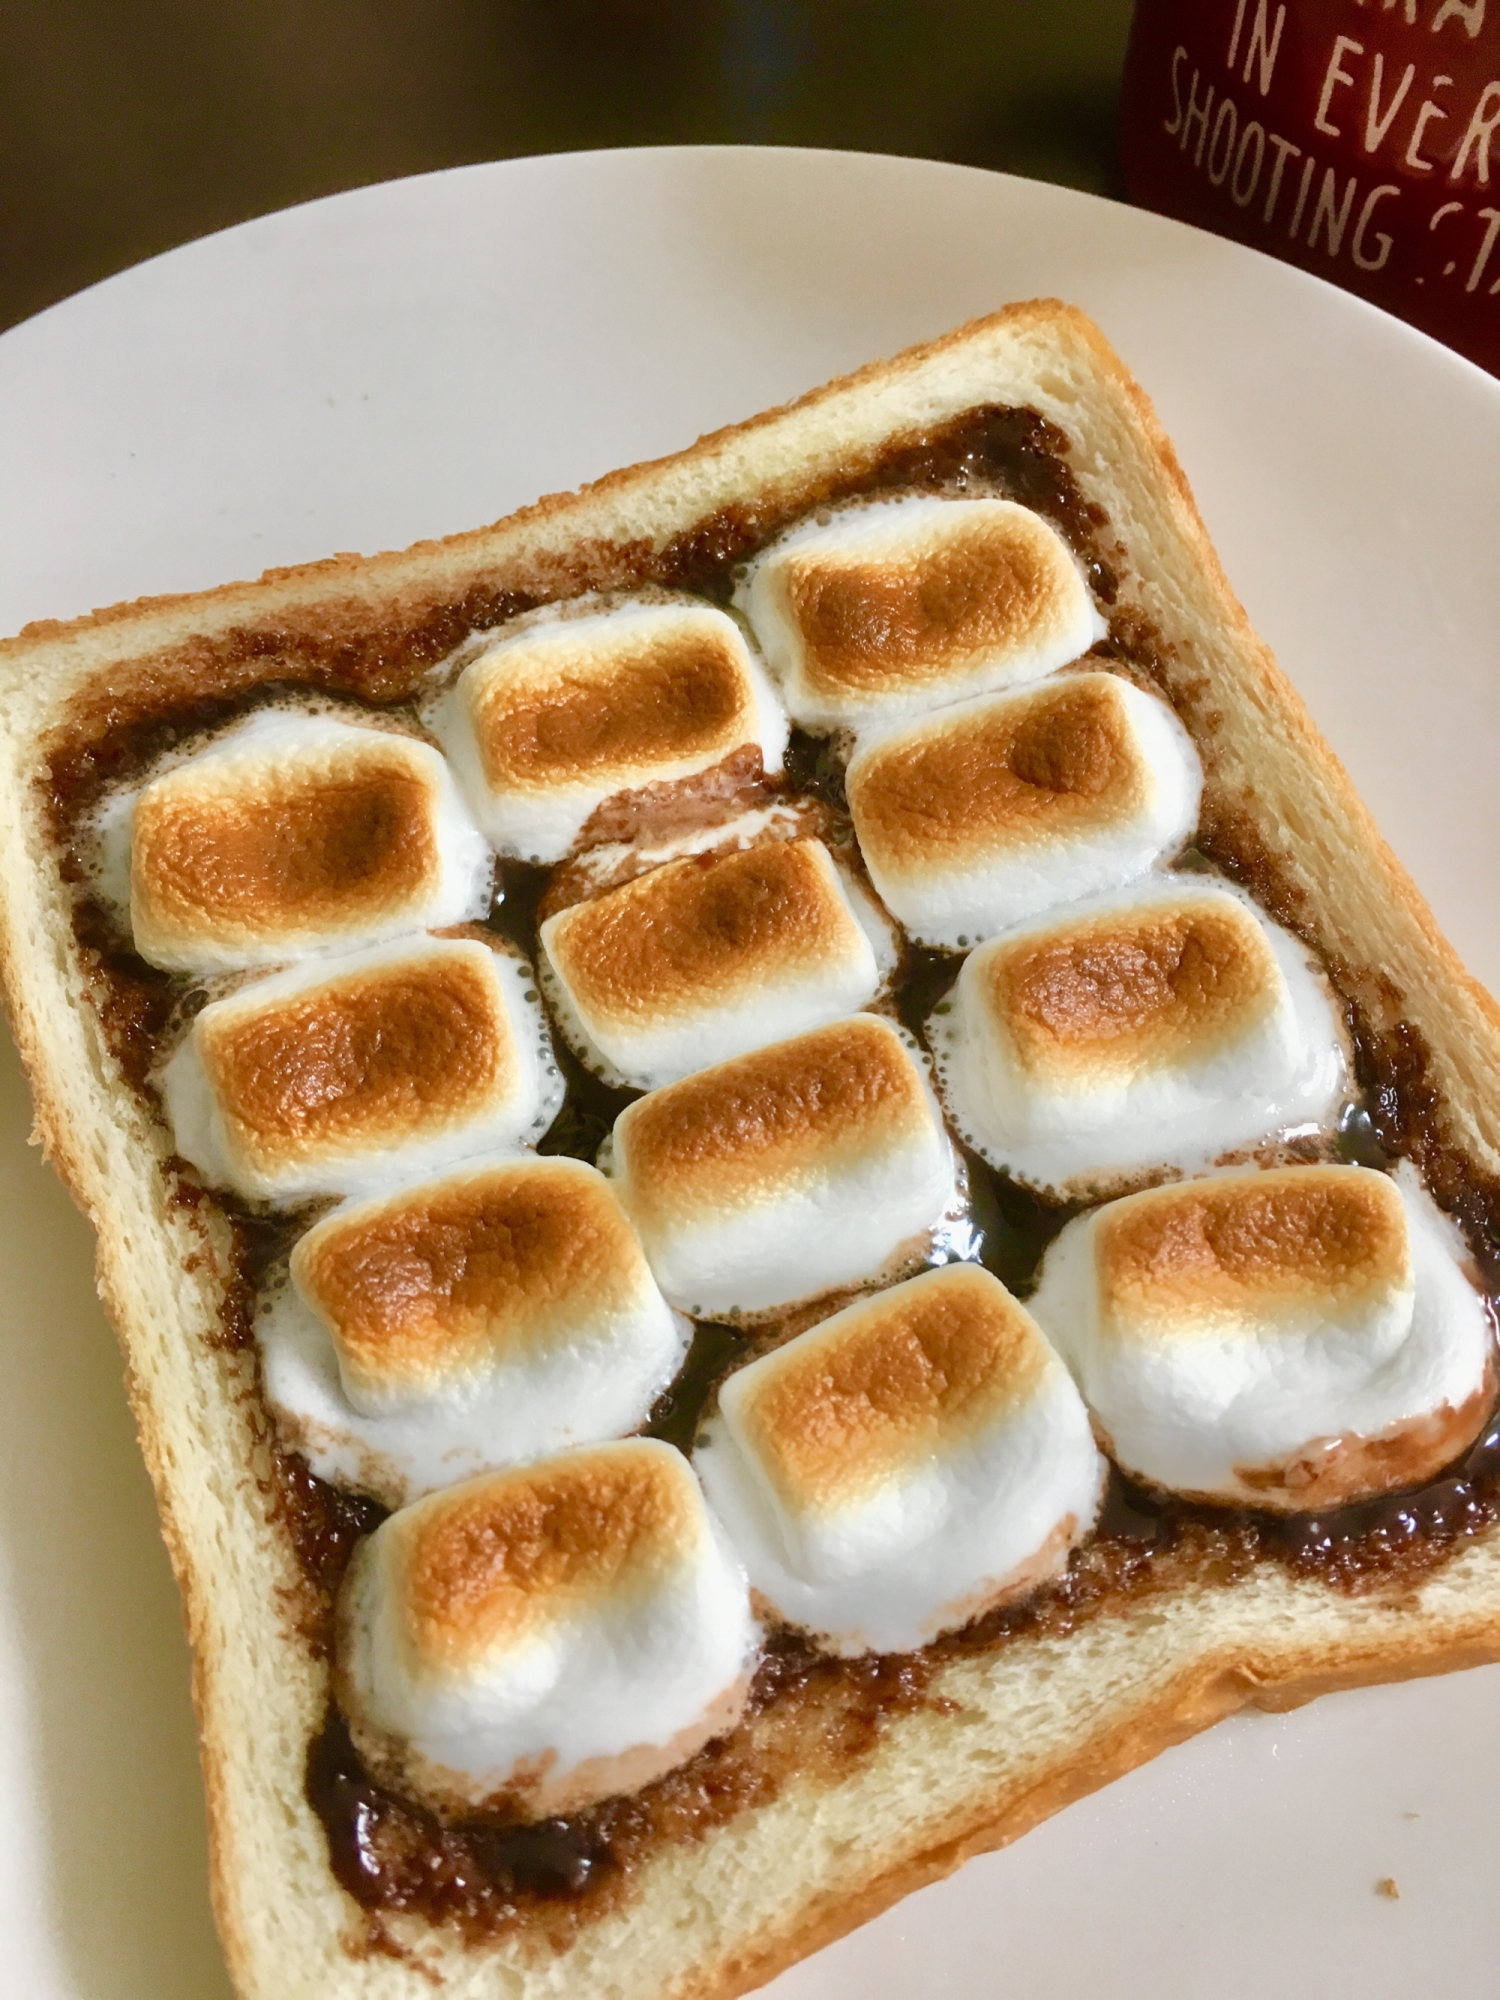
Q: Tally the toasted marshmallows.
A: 12